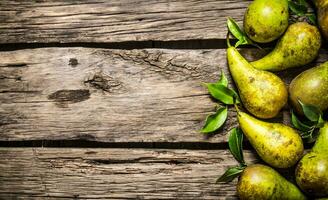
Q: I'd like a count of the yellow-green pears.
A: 8